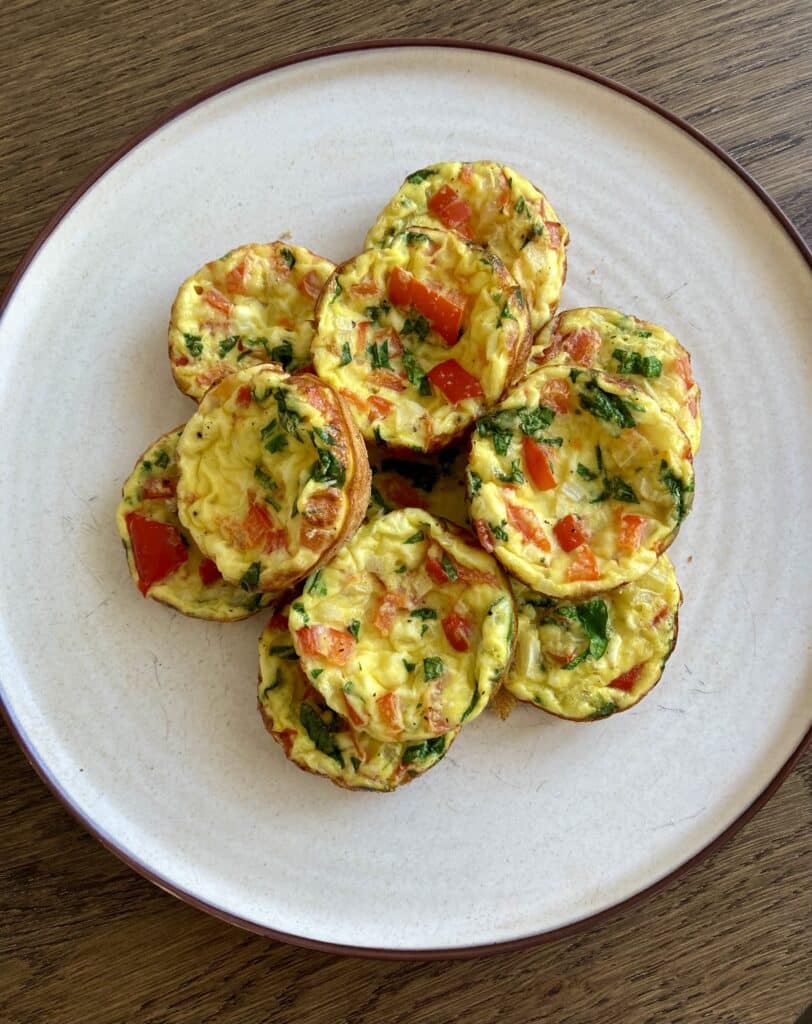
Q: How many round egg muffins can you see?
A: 11